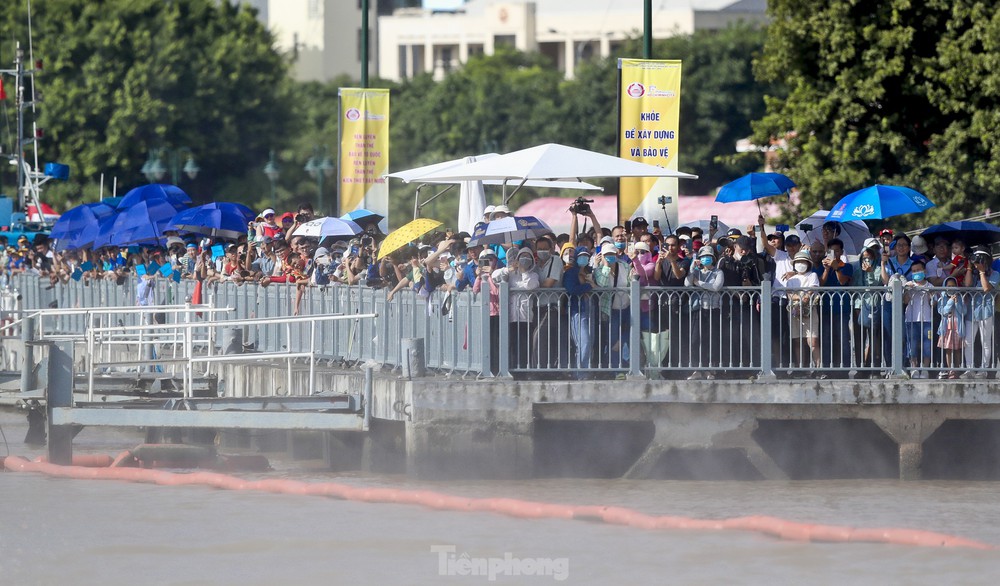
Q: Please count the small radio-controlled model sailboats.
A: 0